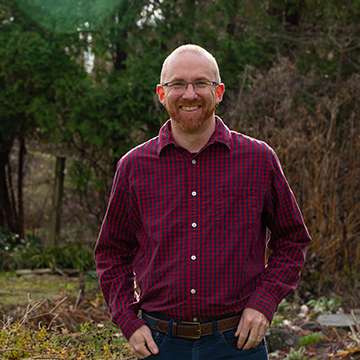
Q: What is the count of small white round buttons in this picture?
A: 6